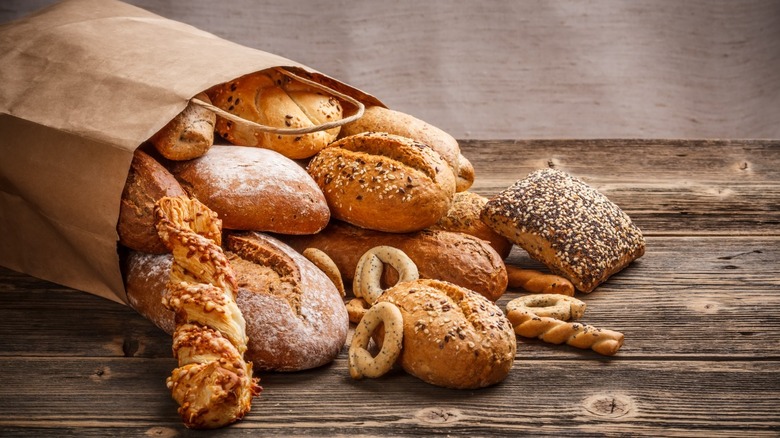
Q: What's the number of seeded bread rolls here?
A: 5